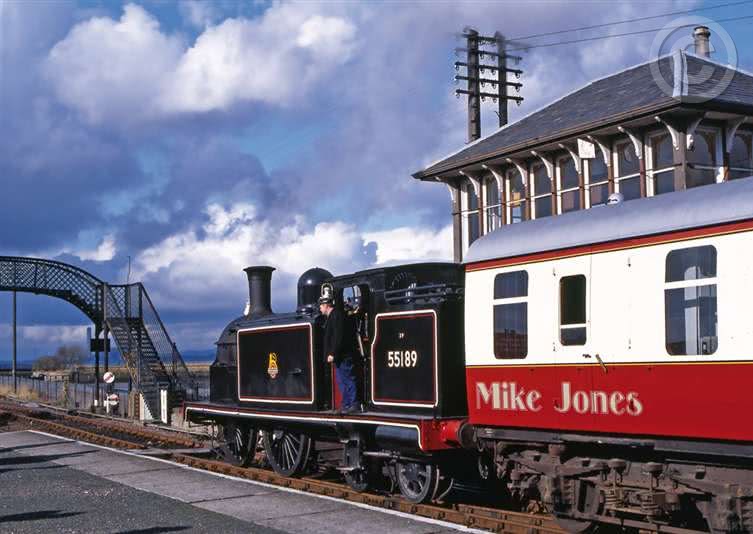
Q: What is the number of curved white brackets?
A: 11